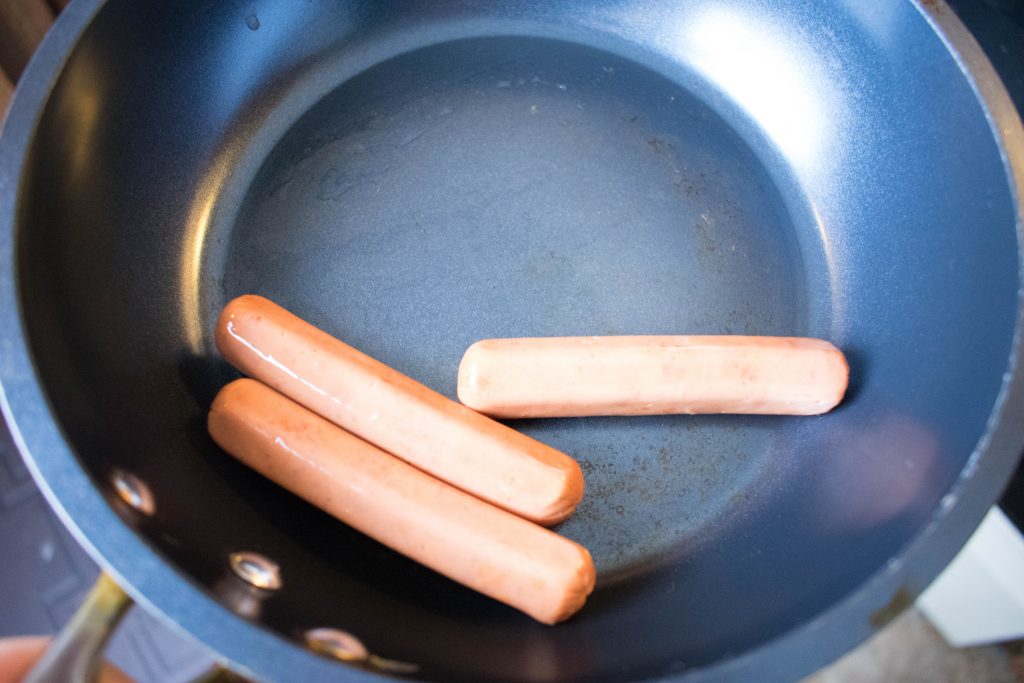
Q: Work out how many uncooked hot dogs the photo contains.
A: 3